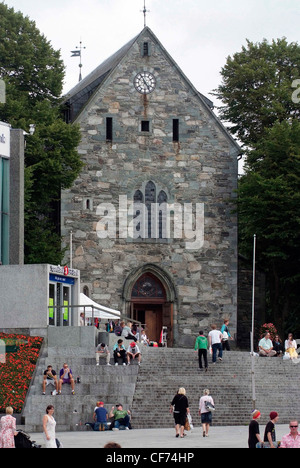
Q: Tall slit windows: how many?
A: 2